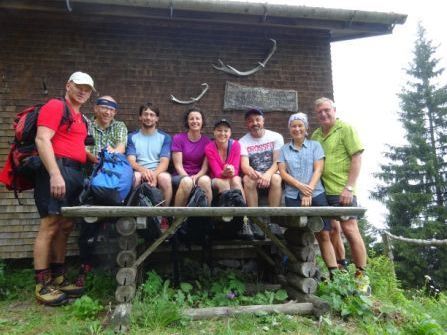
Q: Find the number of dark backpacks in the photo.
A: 3